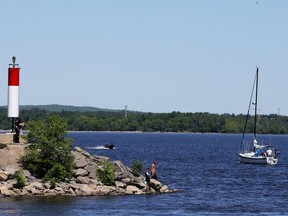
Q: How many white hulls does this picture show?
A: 1